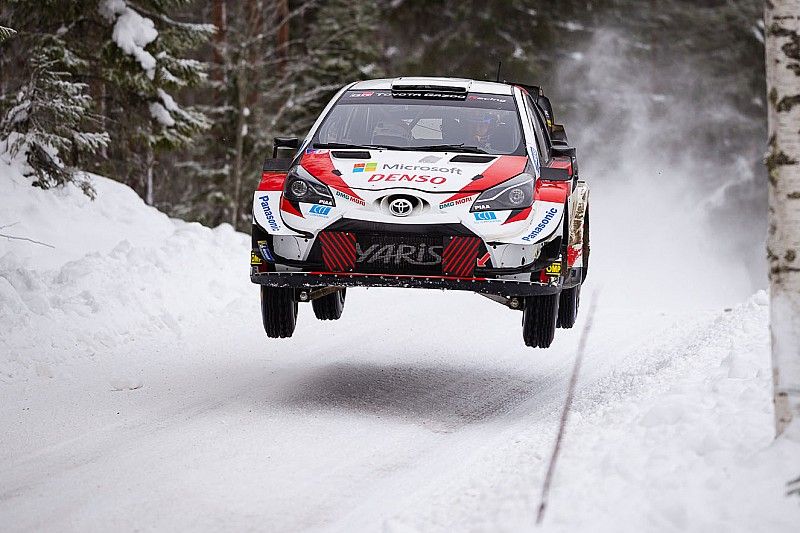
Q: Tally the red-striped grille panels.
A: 2